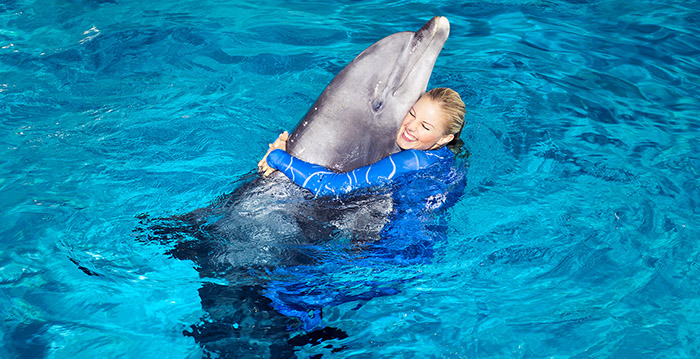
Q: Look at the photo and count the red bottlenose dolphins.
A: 0